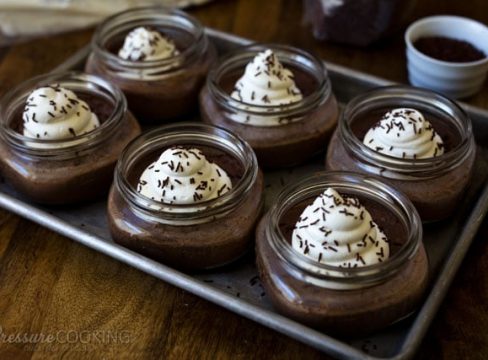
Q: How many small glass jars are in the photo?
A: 6